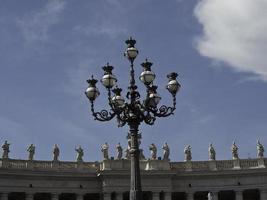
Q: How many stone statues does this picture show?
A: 12